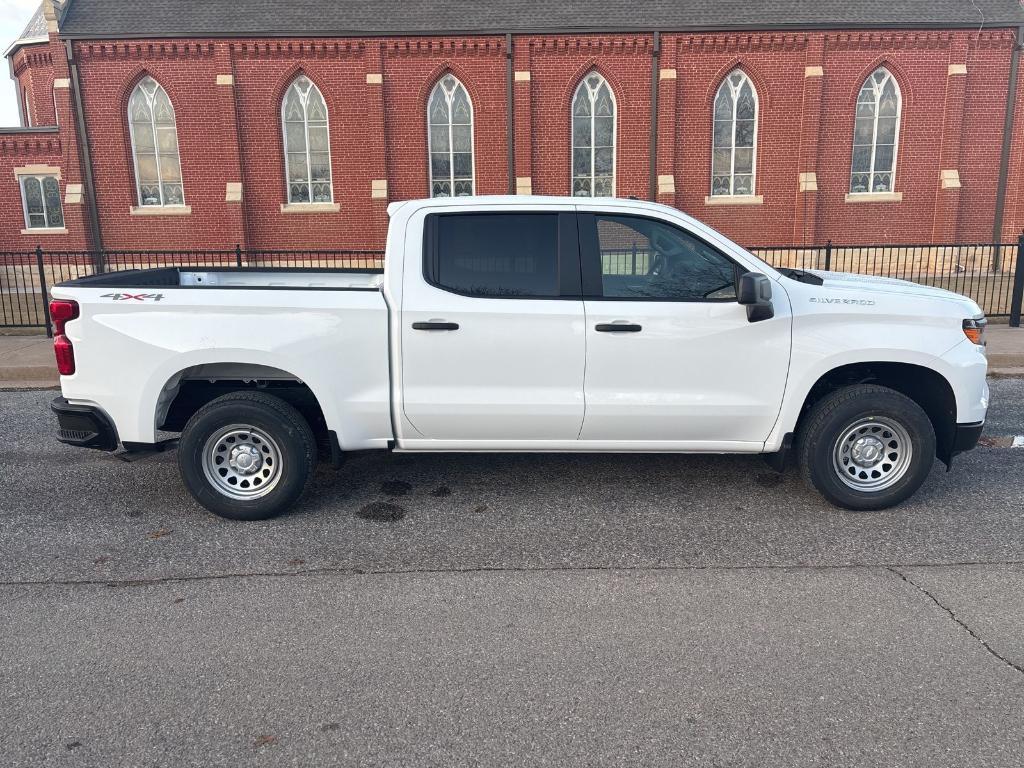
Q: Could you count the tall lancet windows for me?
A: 6